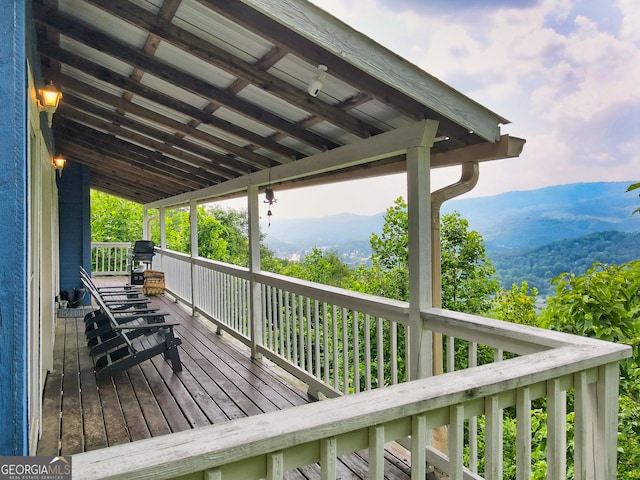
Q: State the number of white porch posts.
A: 5